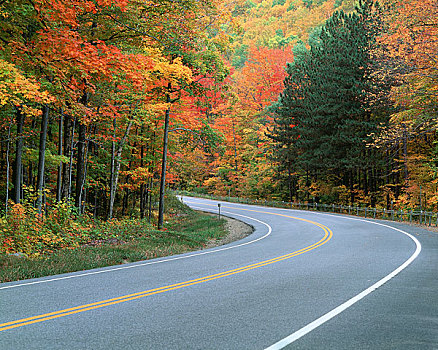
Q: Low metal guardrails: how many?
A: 1